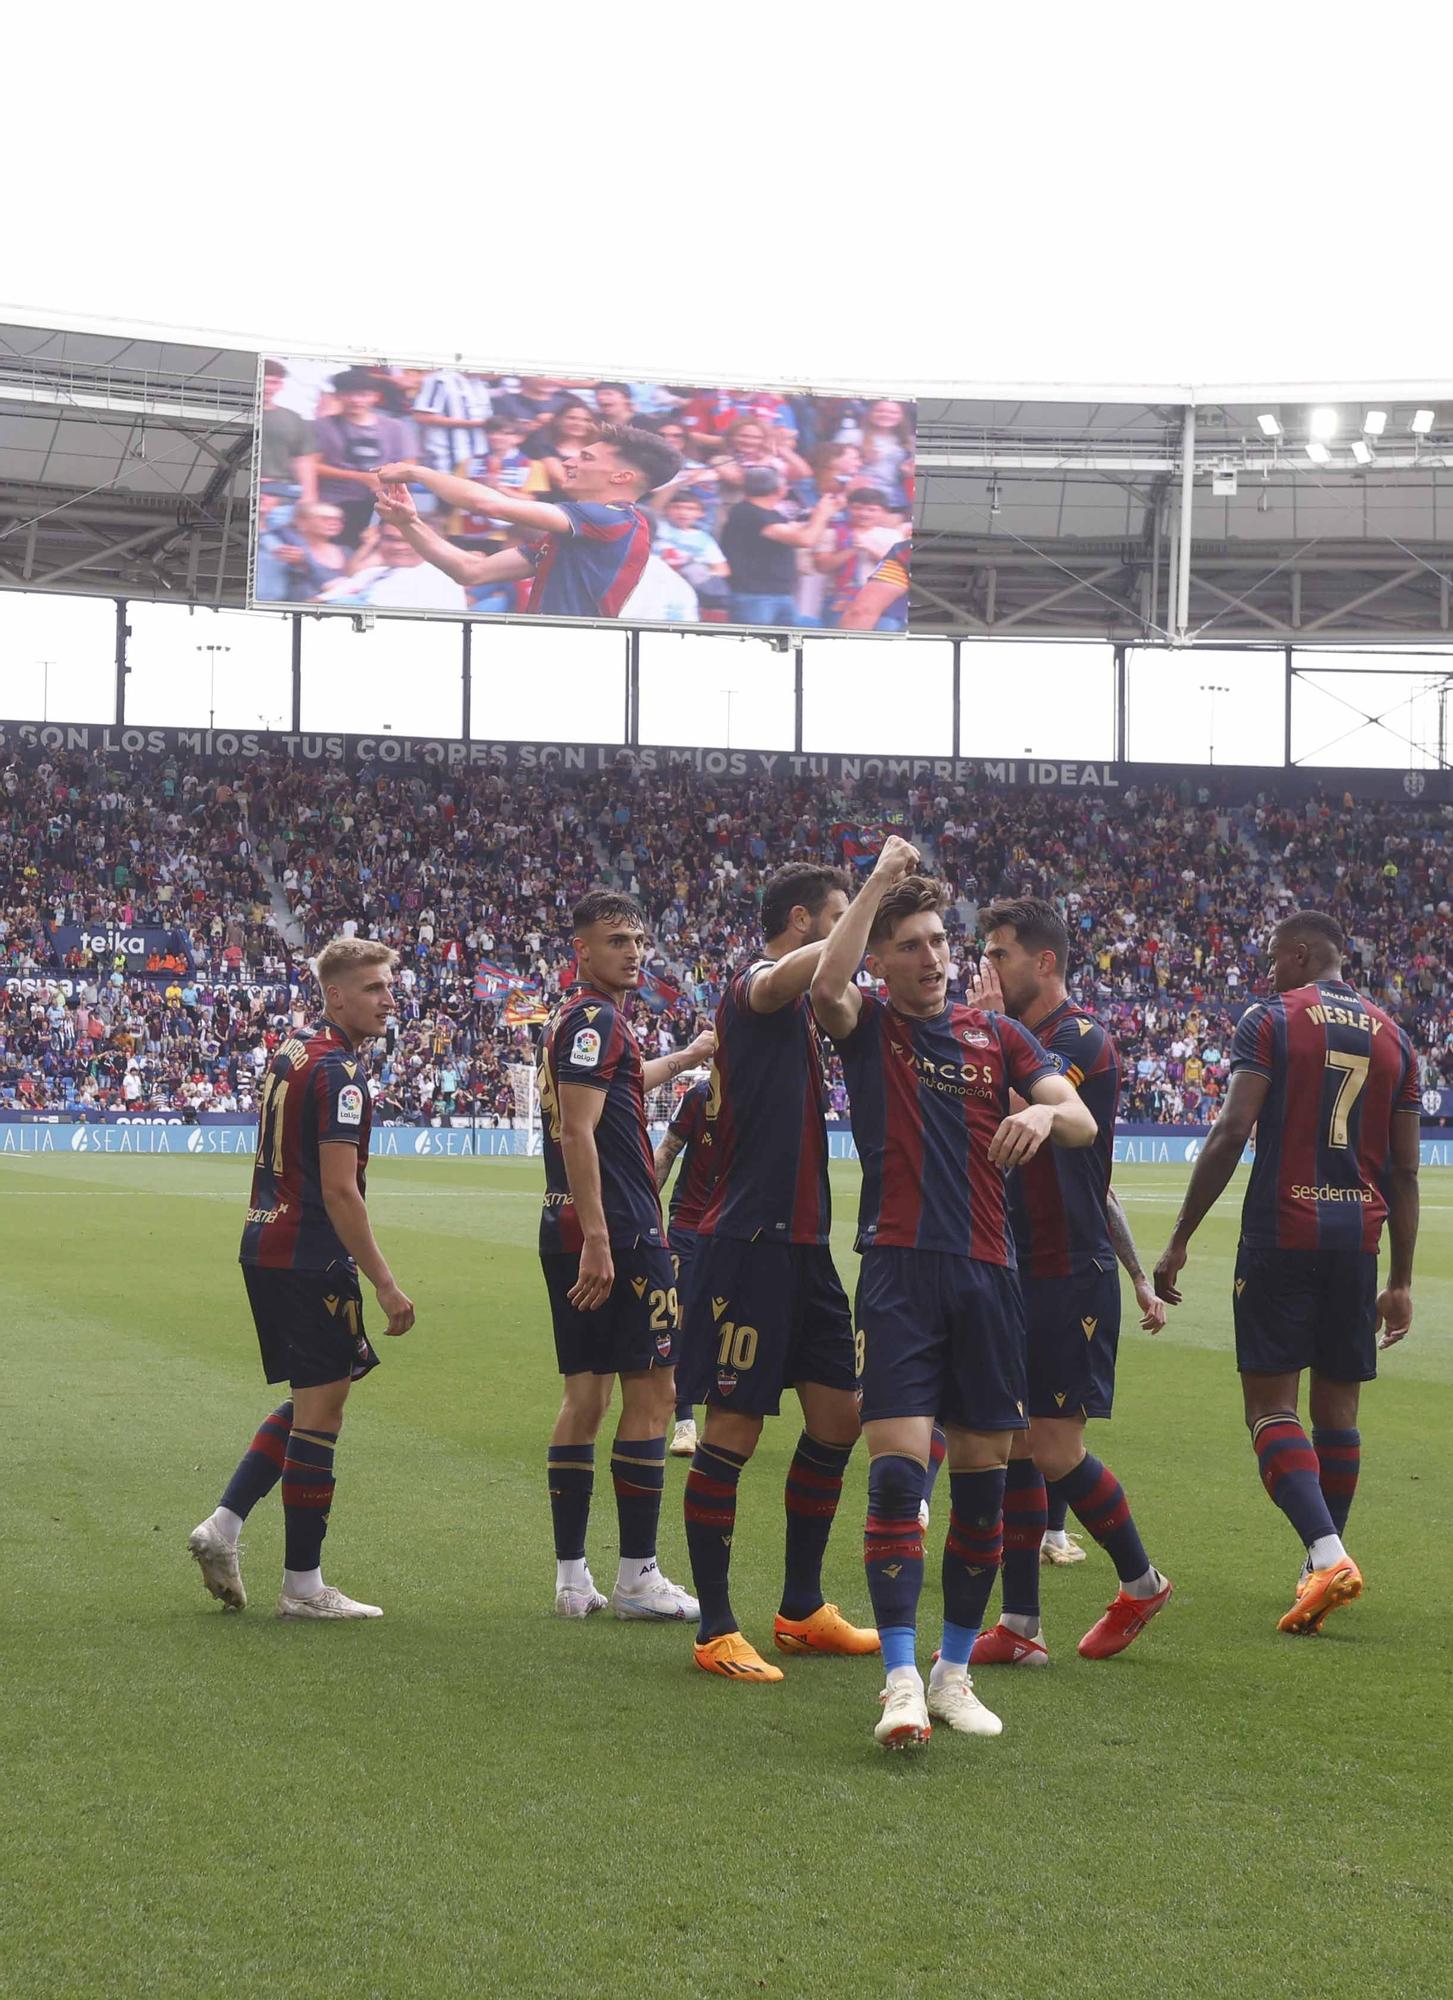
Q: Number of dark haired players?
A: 5